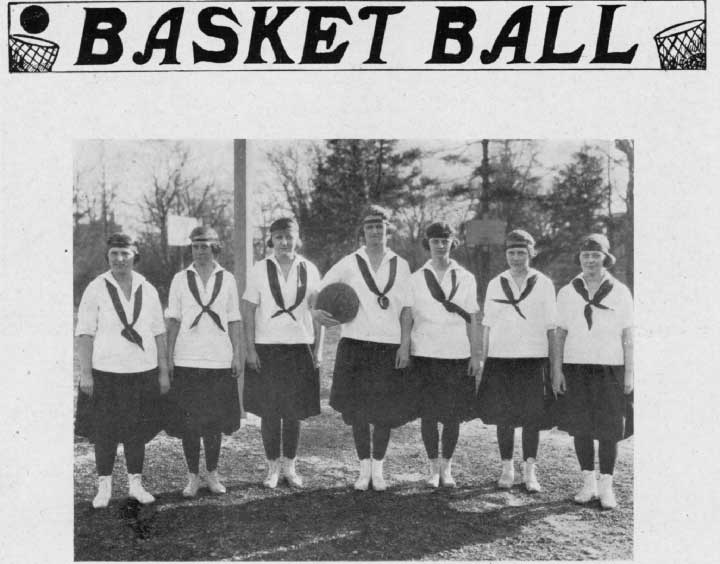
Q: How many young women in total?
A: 7